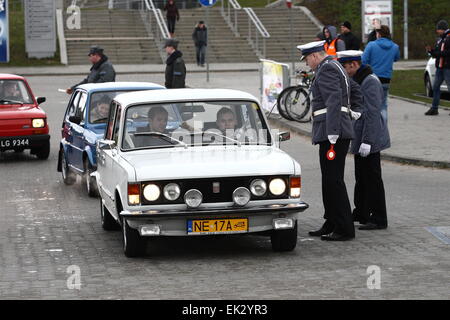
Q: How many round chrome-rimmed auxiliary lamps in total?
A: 2